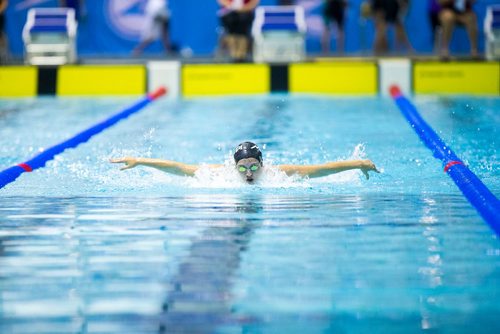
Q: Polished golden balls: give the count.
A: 0